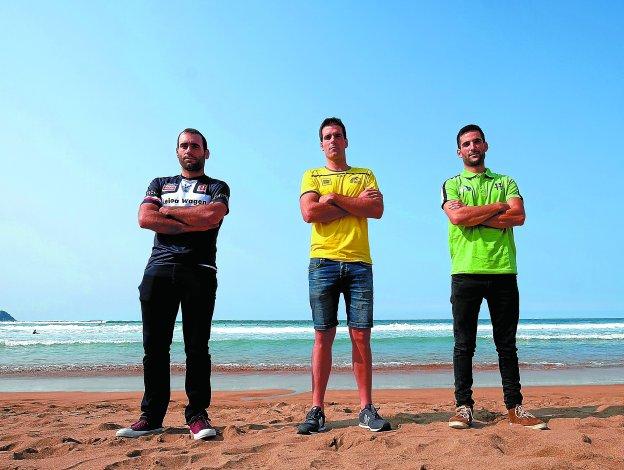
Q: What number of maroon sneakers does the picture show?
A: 2